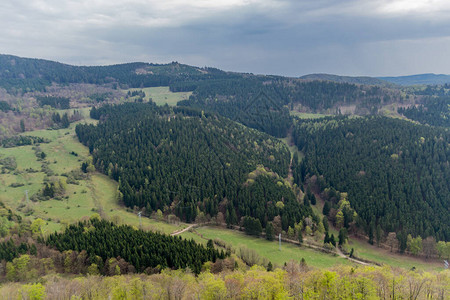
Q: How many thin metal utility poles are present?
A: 4